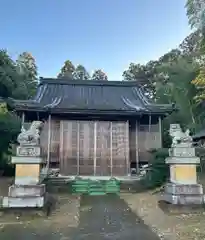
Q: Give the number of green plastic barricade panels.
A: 3